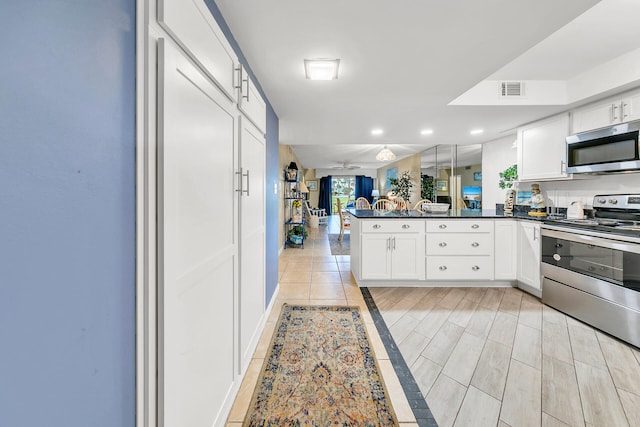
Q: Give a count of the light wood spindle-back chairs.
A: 5